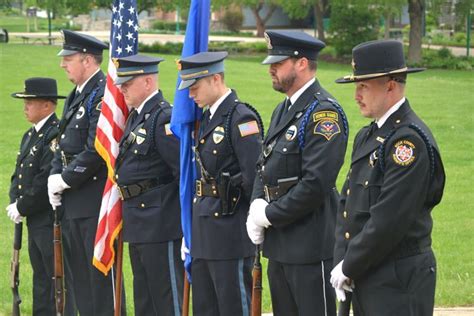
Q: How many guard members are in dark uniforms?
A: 6